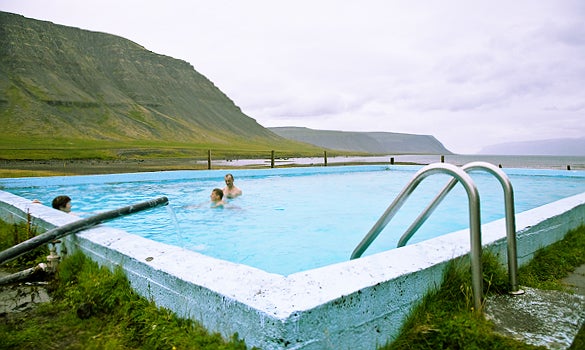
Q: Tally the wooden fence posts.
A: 7